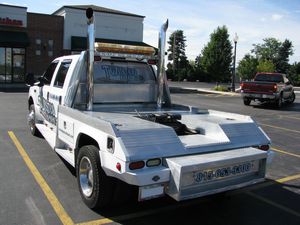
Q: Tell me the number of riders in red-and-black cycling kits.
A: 0